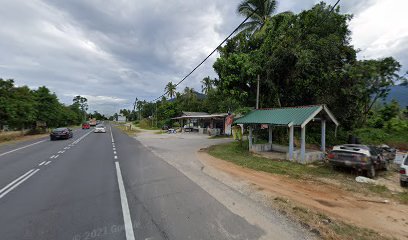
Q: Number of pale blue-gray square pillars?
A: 5